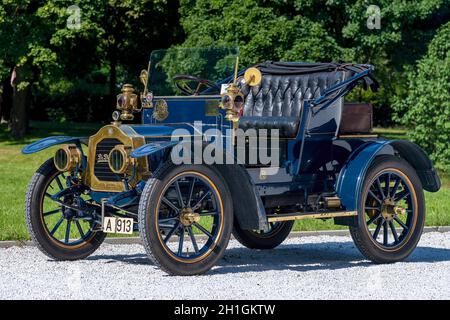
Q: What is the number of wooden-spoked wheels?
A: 4